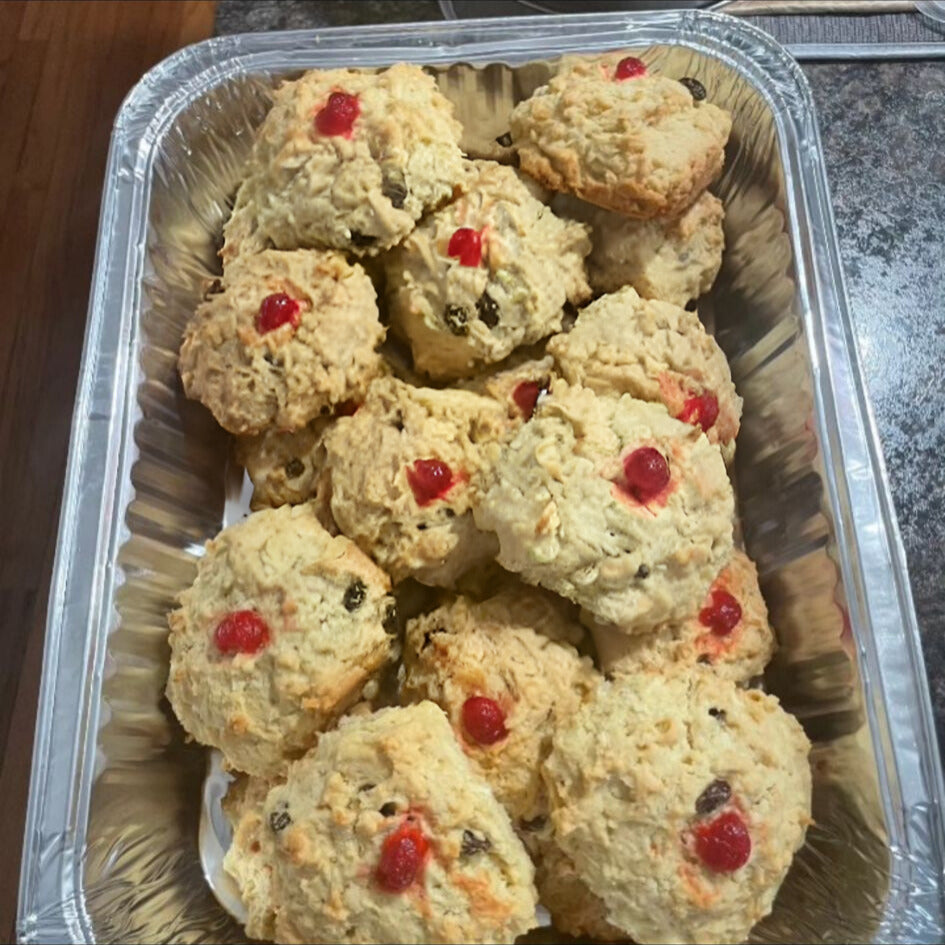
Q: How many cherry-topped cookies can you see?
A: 13